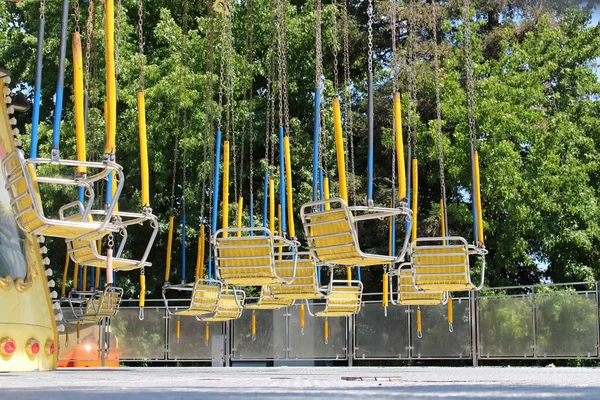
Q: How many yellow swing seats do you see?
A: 13